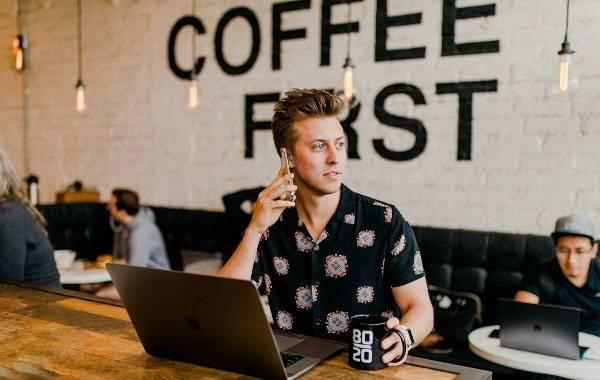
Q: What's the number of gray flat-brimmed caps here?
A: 1